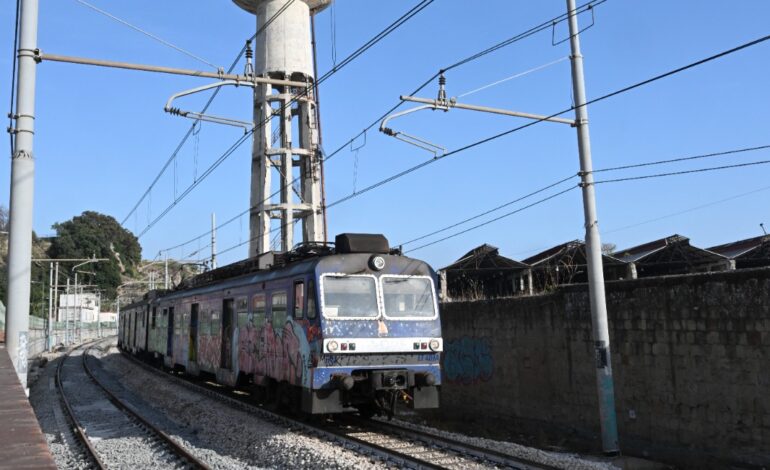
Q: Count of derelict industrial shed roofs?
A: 4